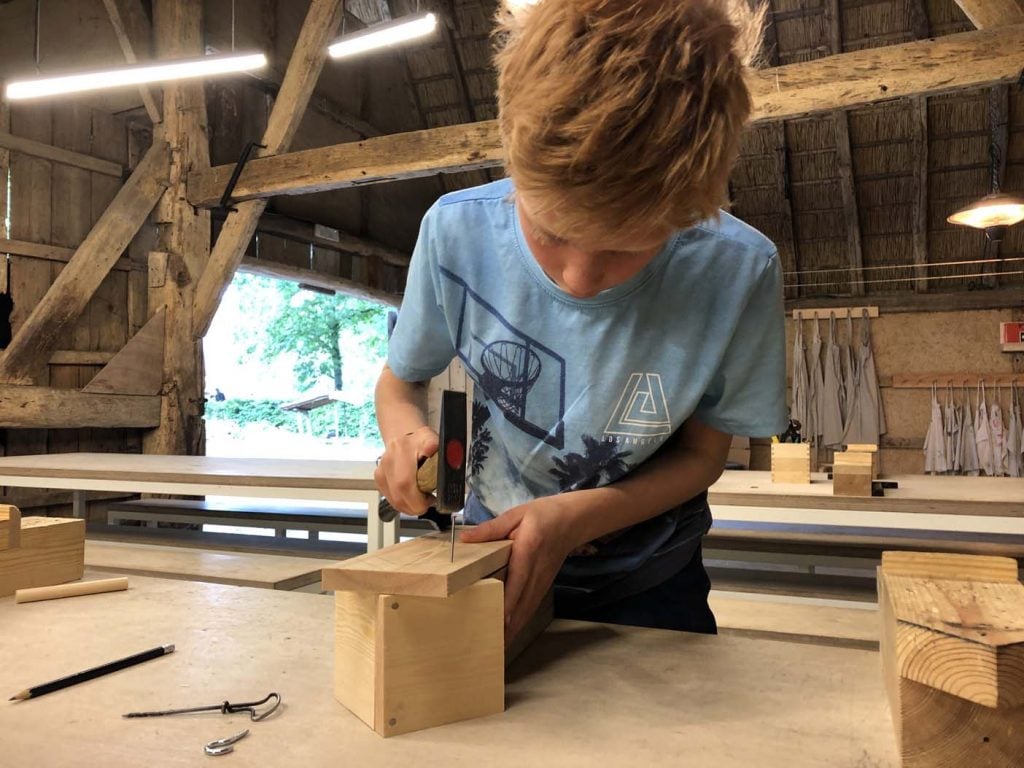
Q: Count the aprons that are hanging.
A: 11